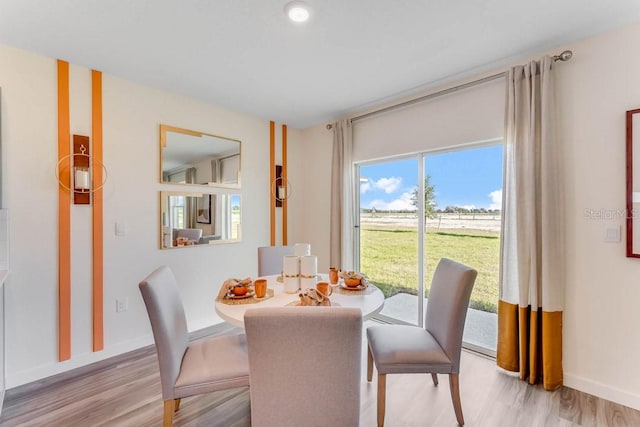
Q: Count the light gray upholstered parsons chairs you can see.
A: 4